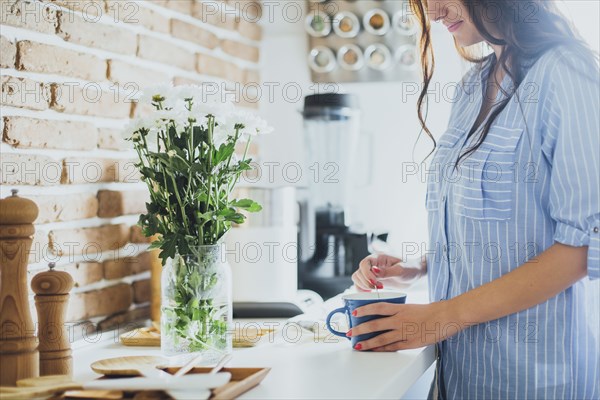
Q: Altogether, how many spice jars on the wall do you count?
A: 8